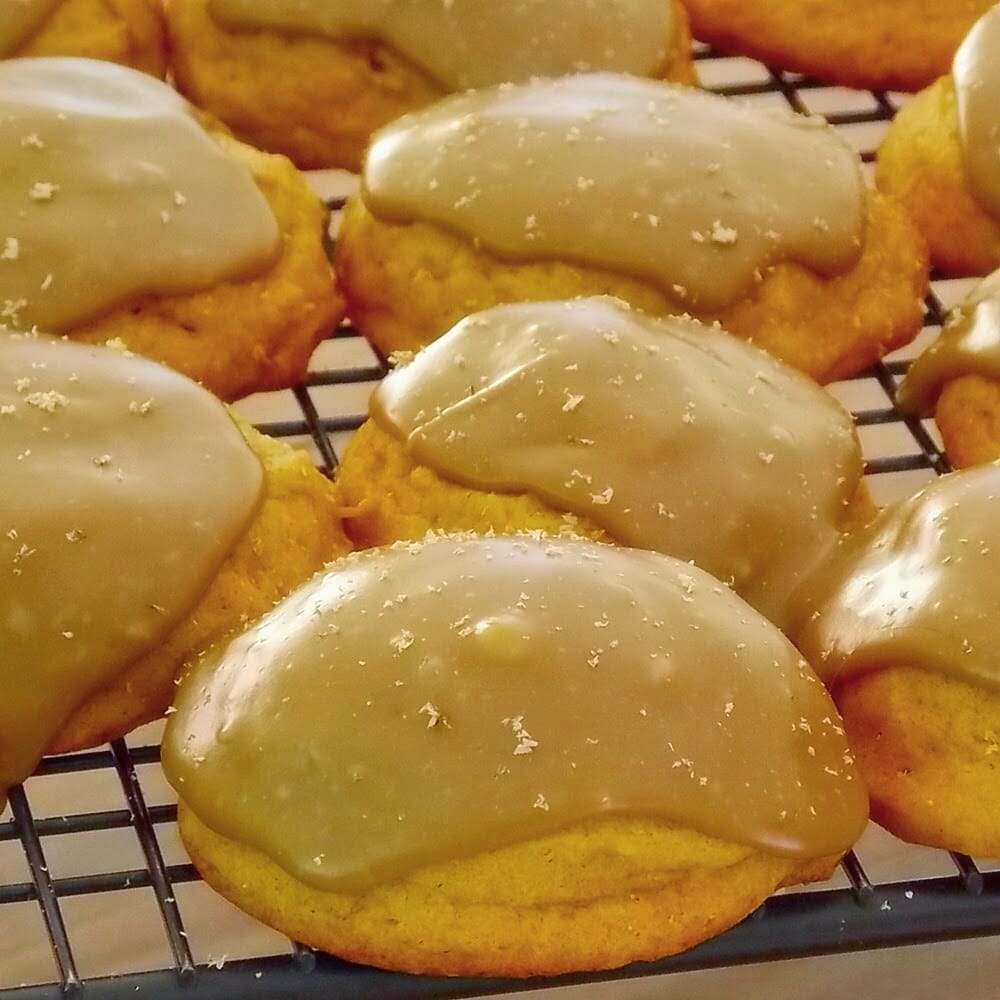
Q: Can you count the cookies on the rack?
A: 11